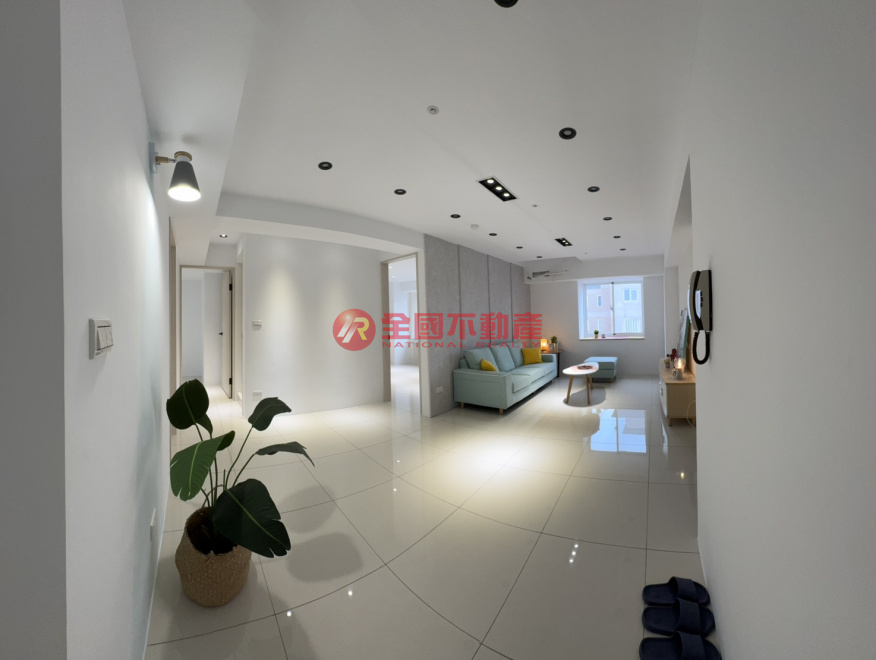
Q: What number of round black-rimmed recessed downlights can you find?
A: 13